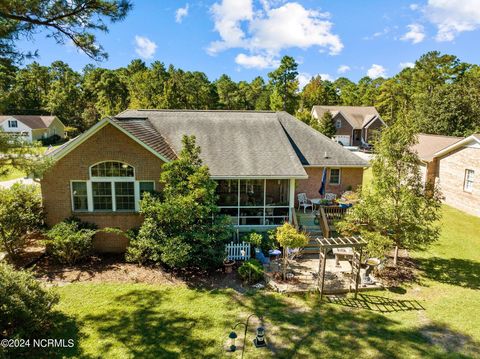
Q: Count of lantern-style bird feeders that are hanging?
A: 2